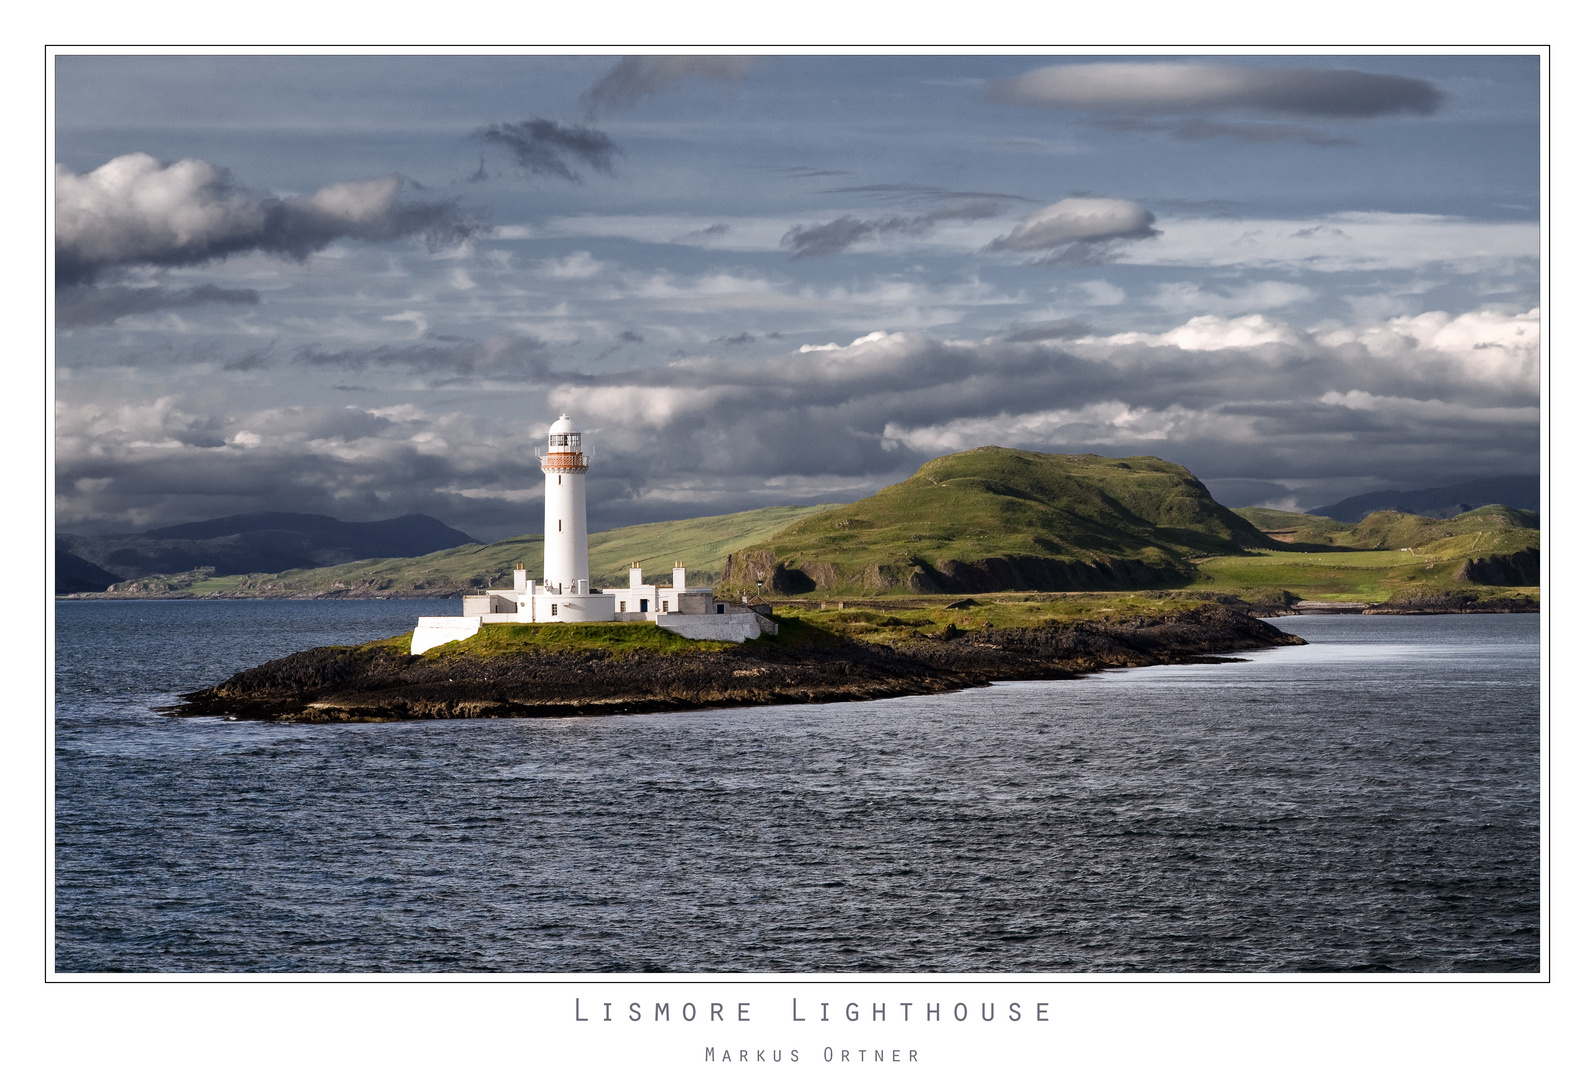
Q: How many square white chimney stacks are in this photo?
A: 3